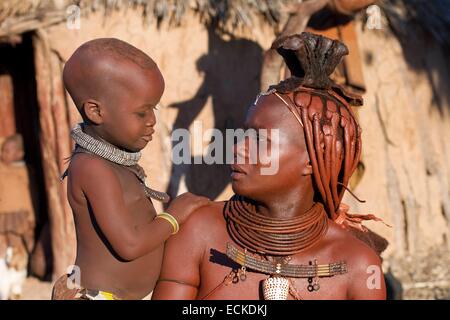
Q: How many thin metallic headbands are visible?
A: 1